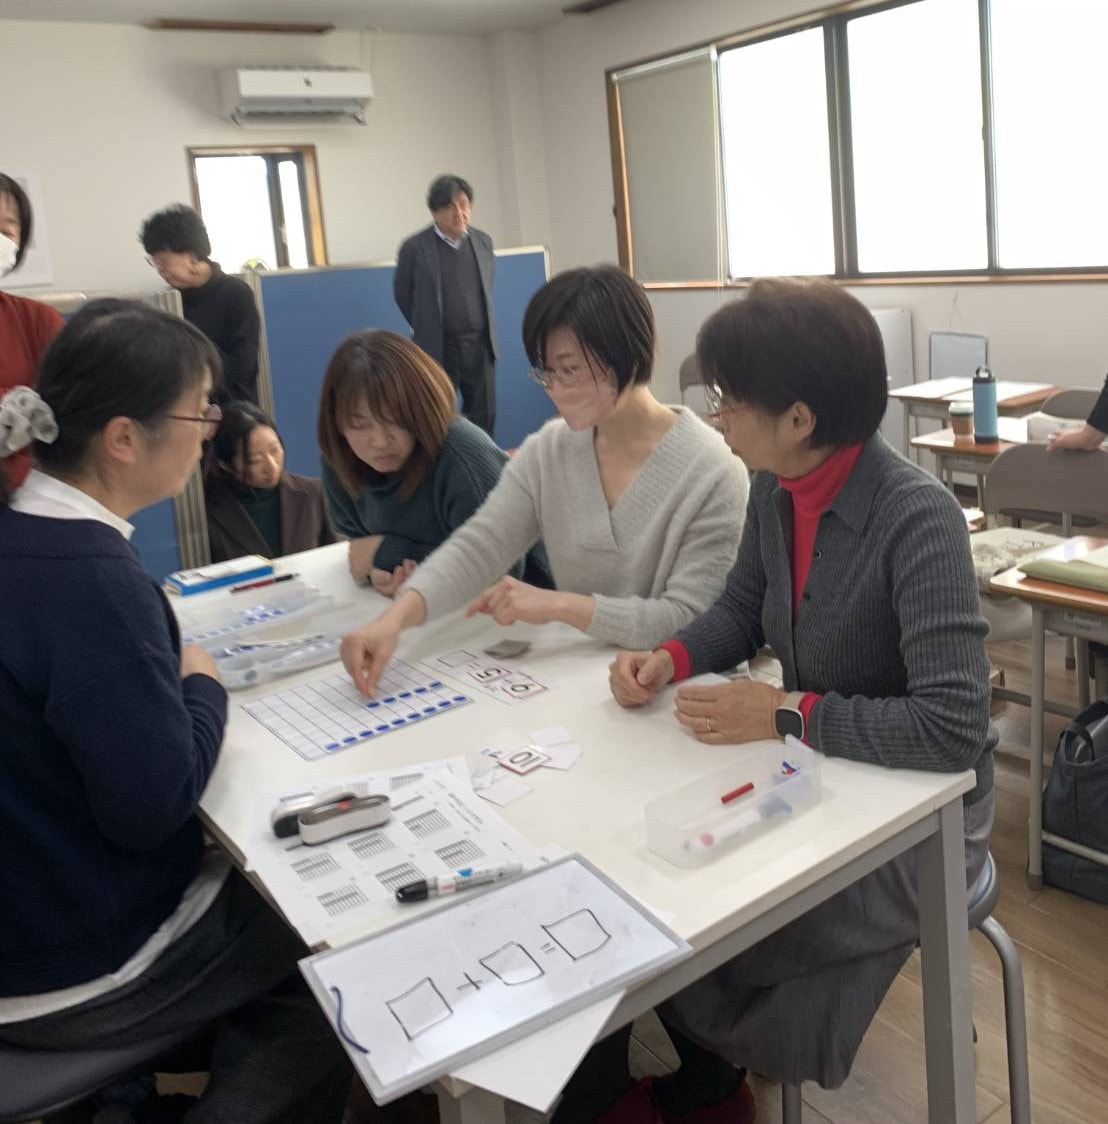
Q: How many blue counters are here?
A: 14